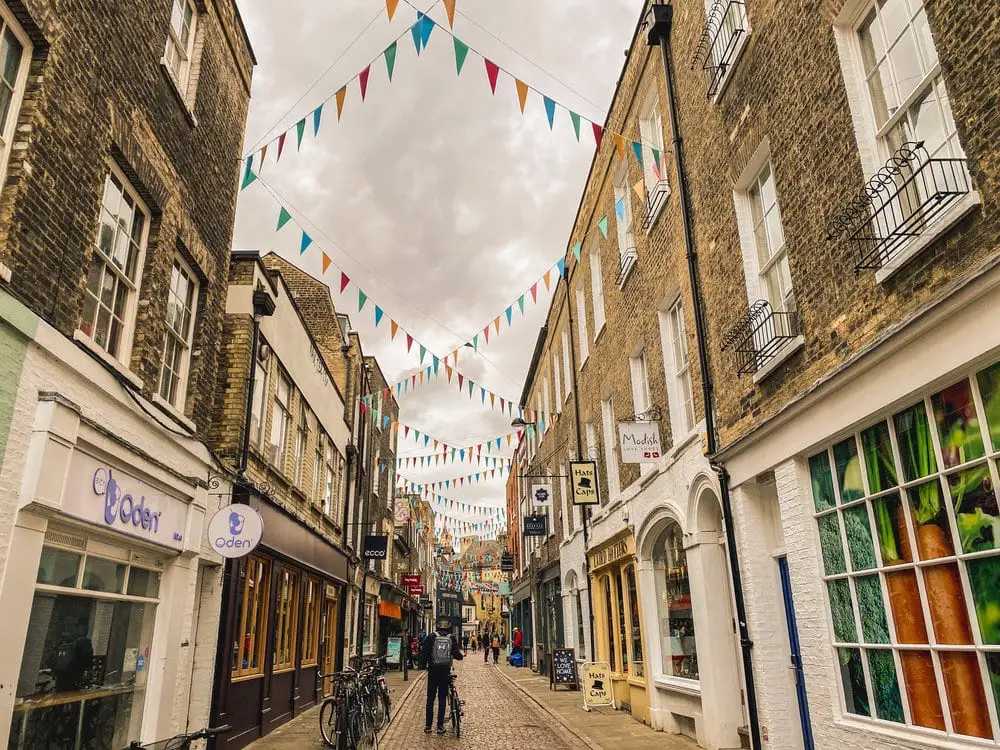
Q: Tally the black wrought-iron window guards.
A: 5